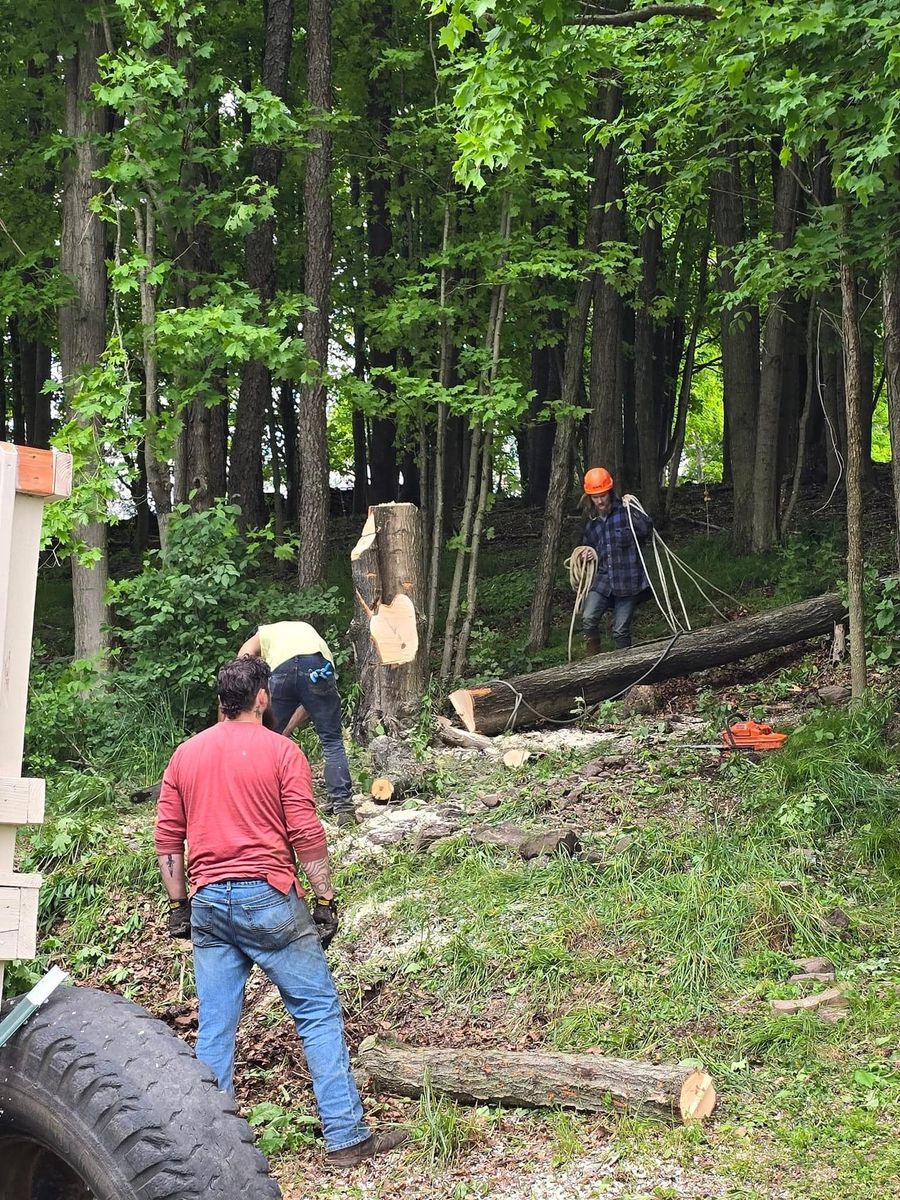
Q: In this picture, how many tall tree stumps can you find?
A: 1